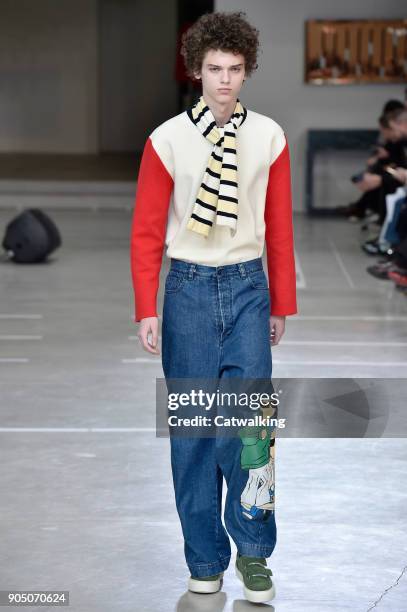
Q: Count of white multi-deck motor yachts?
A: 0